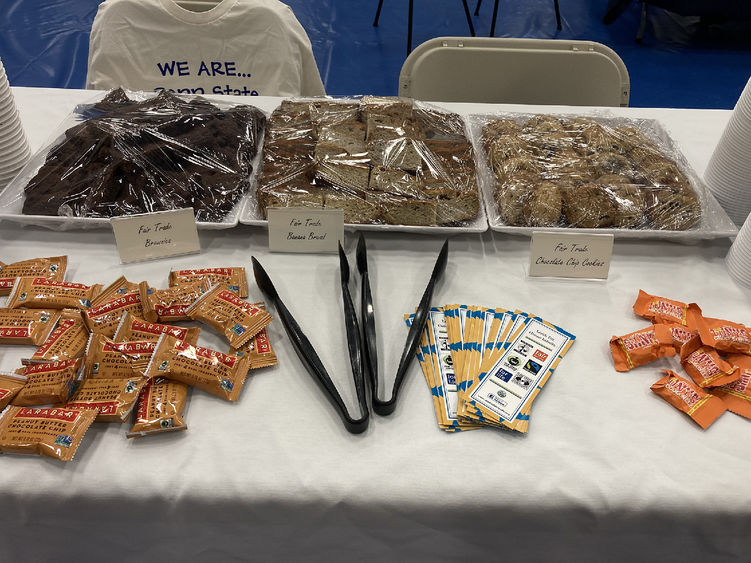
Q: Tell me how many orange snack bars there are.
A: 7